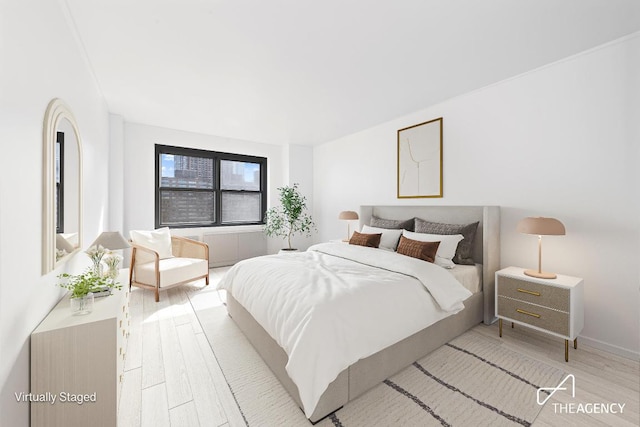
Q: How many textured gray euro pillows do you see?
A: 2